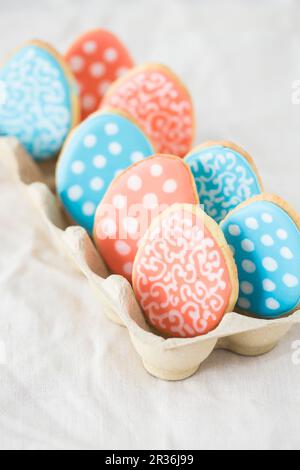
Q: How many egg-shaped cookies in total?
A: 8